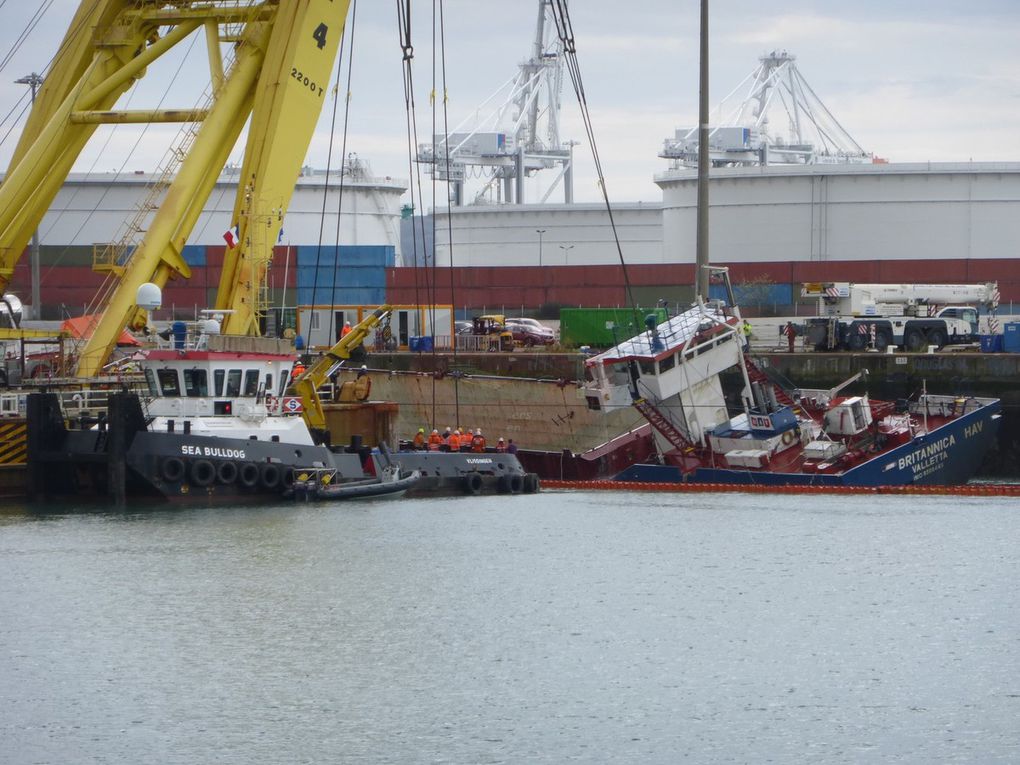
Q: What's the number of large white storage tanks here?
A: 3